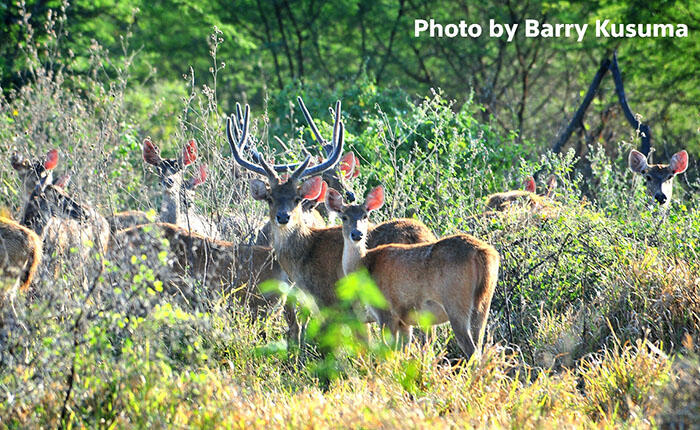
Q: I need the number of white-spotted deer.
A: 0